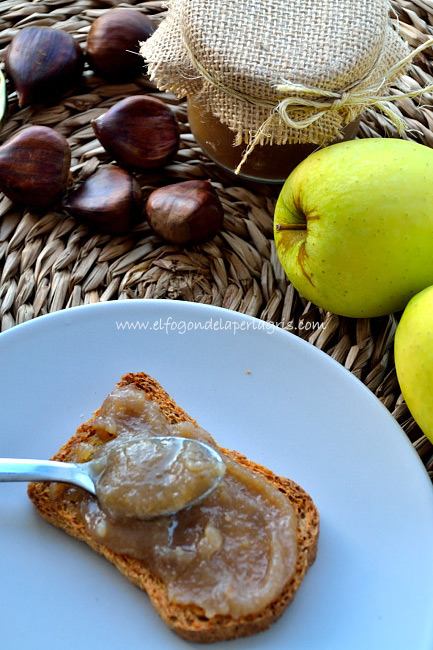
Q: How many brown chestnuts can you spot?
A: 6